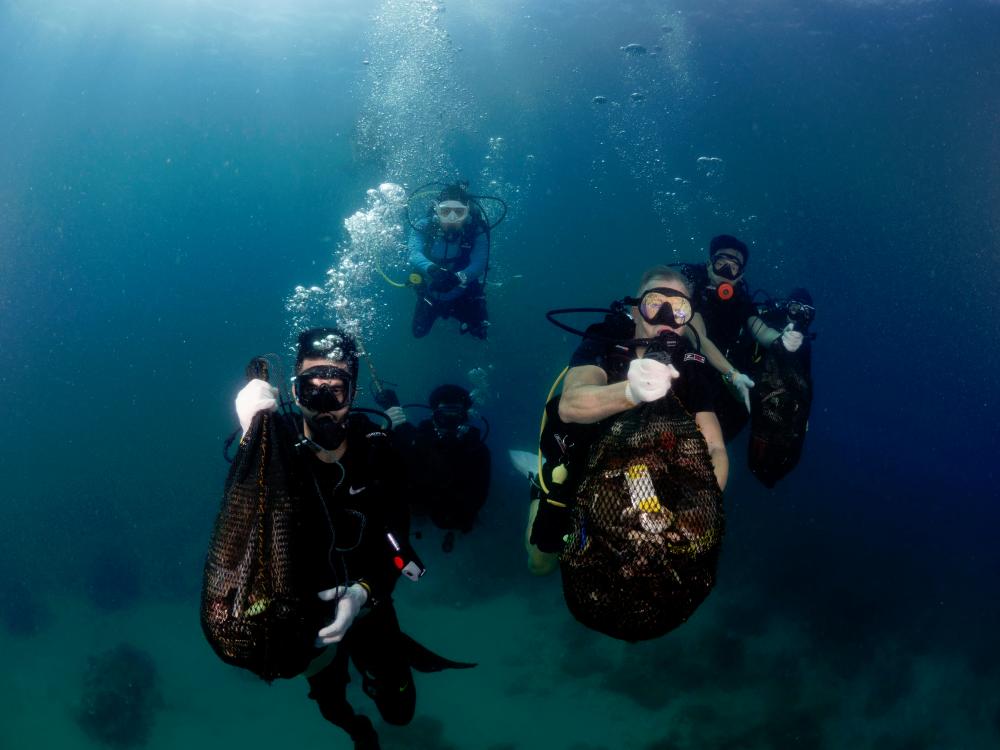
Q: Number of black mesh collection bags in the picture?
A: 3